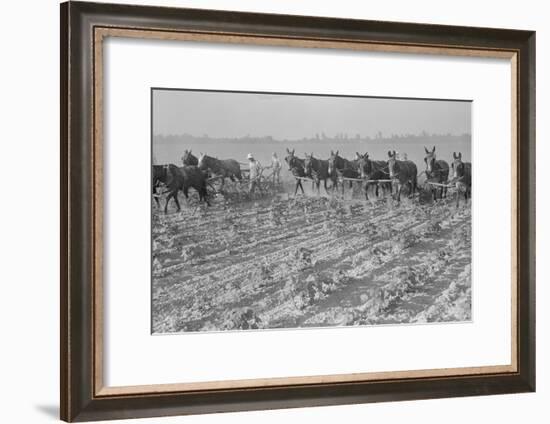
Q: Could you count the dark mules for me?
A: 11